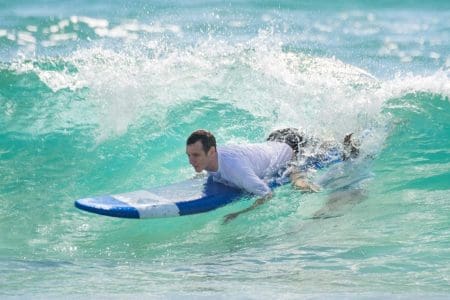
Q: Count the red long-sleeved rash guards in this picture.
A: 0